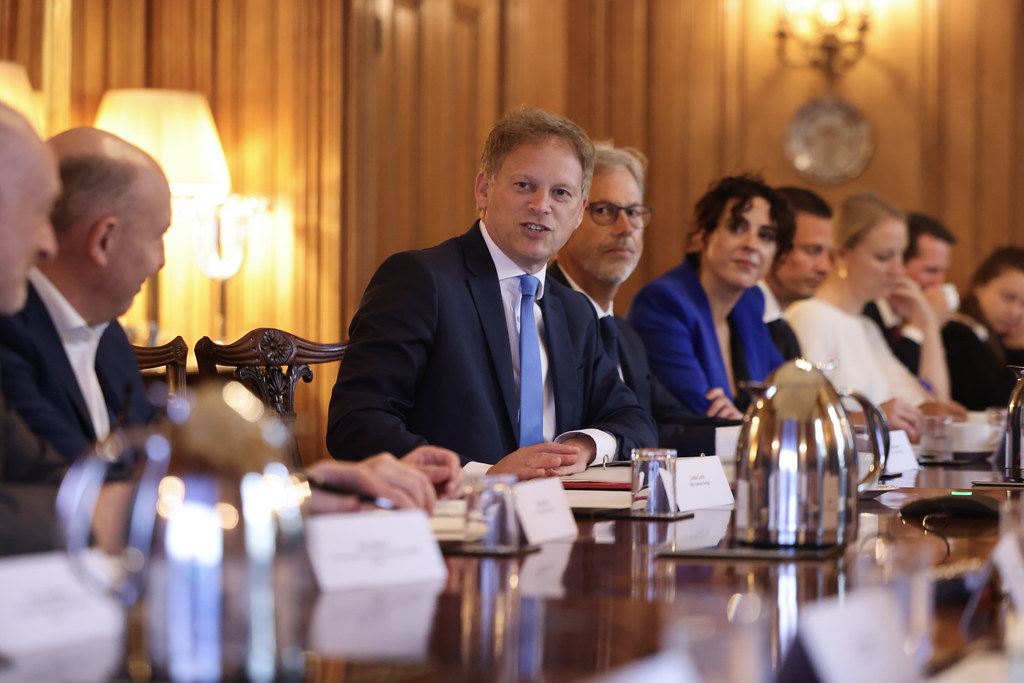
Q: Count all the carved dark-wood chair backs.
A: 2